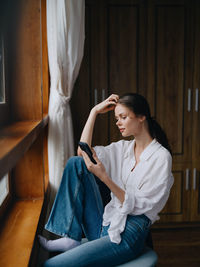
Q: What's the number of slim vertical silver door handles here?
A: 6